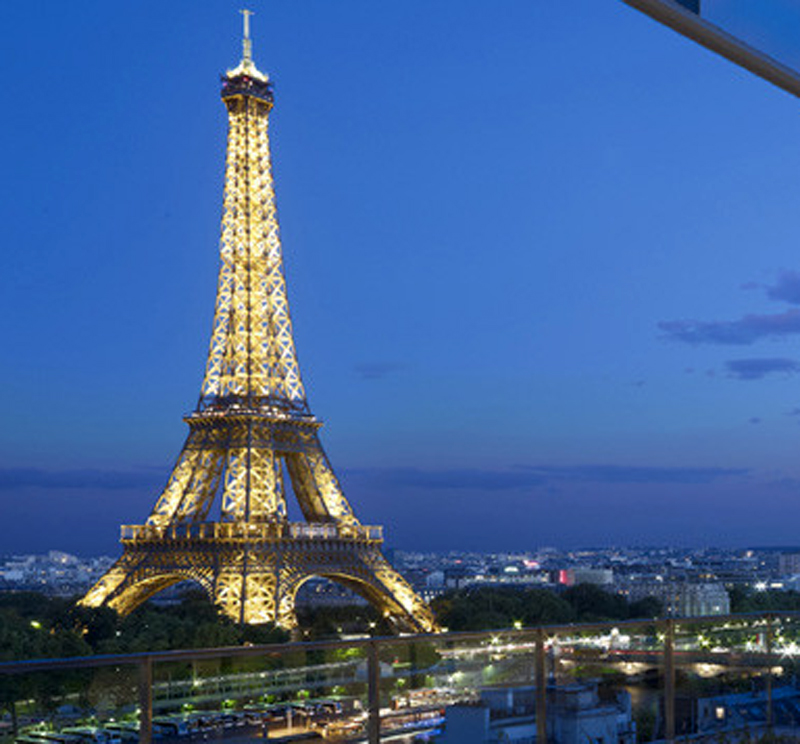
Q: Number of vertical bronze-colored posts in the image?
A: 5